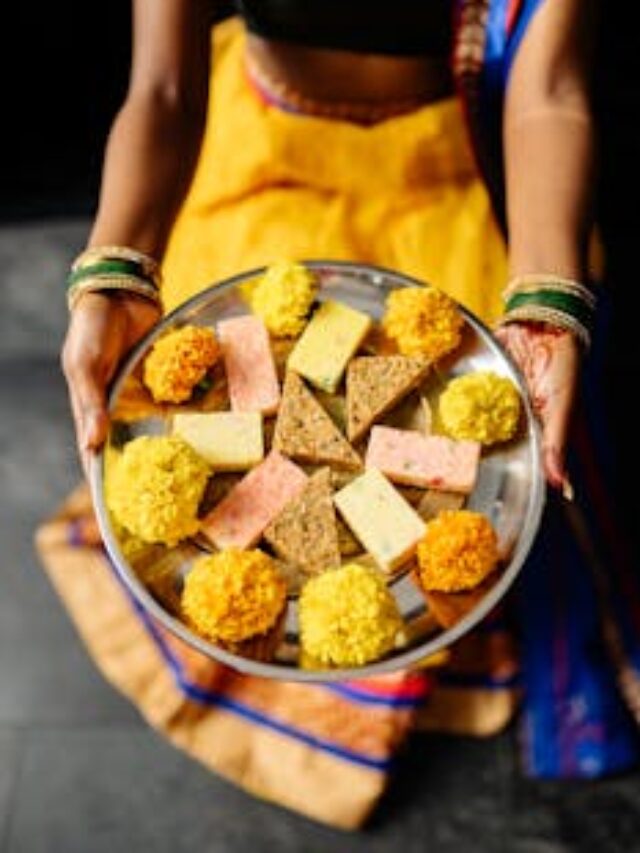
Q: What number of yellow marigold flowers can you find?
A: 4